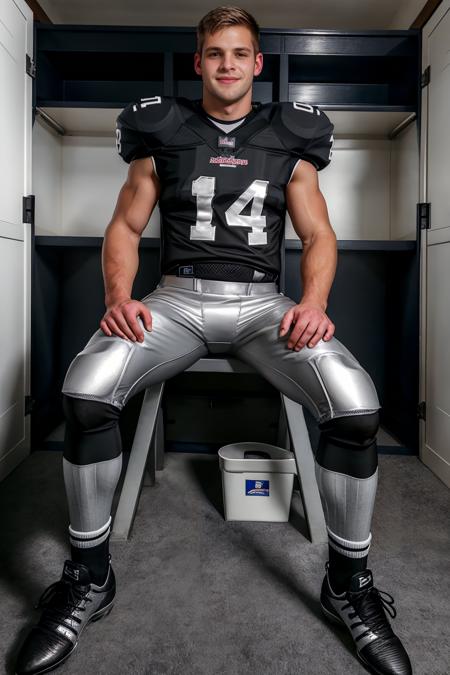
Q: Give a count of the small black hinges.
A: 6